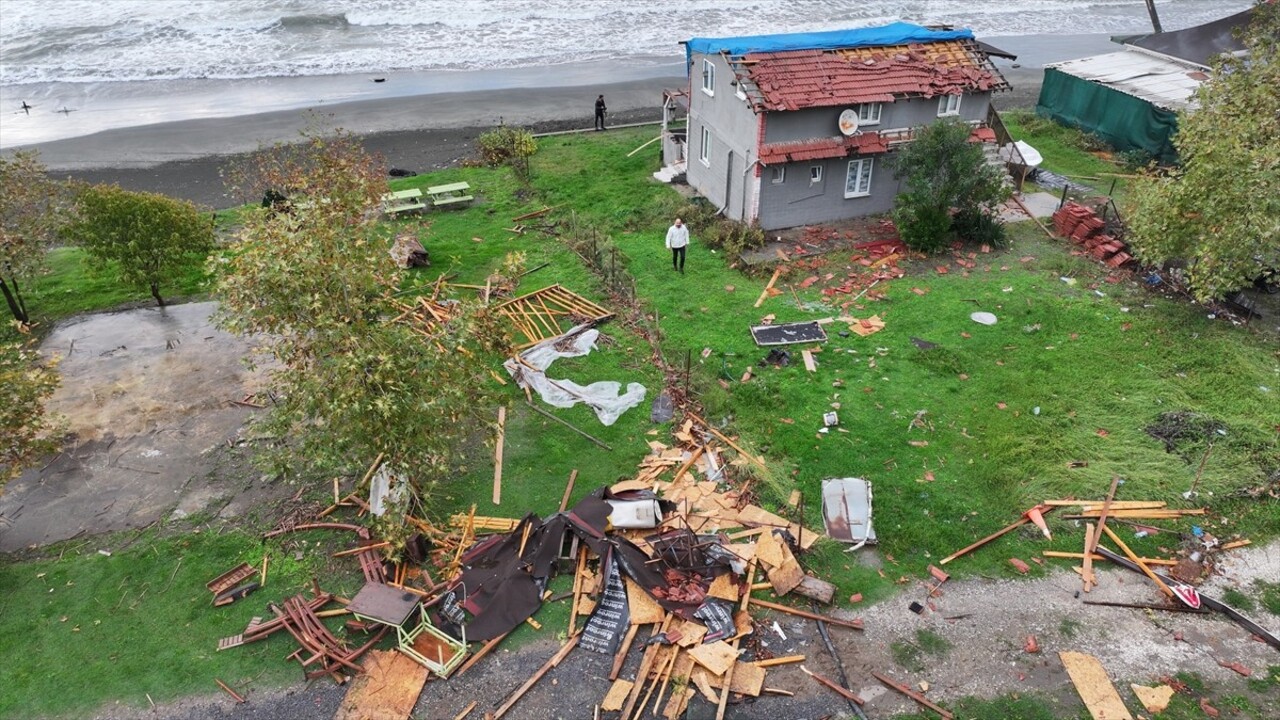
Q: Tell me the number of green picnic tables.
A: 2